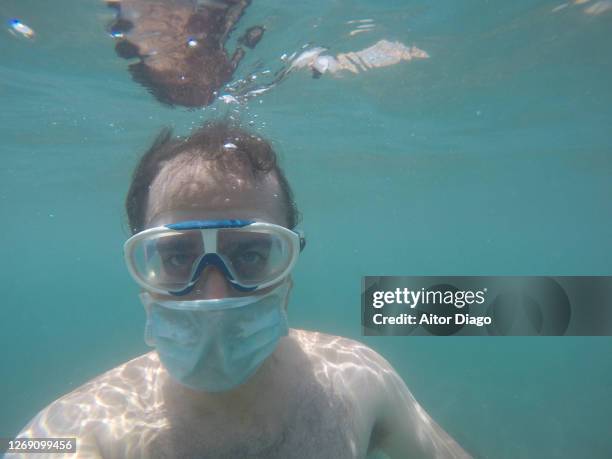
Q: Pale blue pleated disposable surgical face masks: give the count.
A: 1